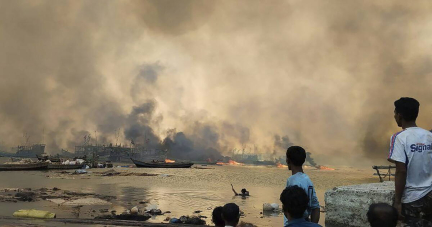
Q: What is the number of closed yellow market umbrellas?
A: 0